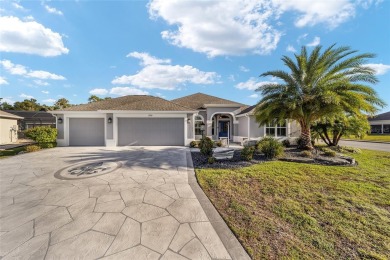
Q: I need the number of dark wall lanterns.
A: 3